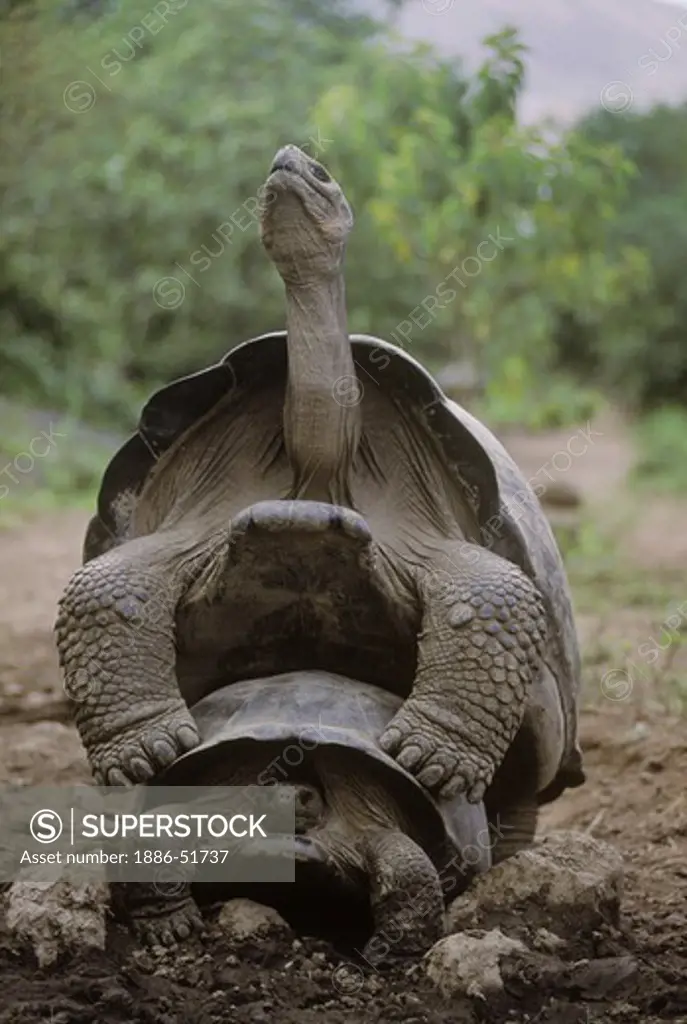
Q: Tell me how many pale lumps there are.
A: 4